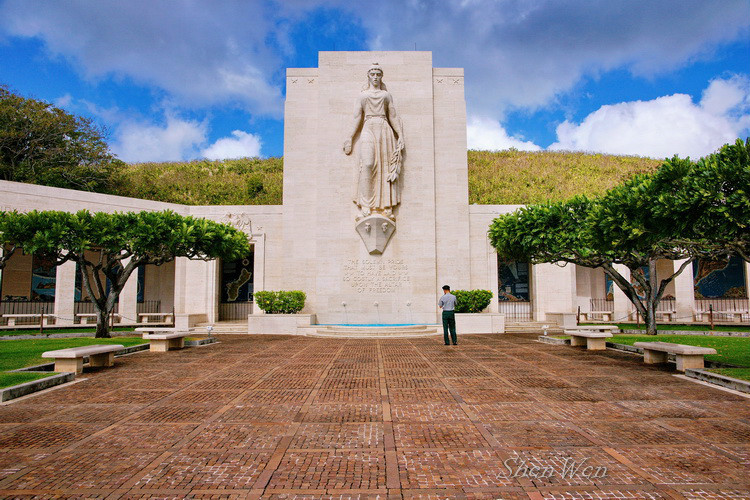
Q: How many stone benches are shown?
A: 12